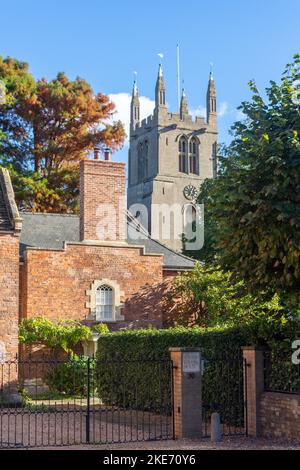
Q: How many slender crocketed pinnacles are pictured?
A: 4